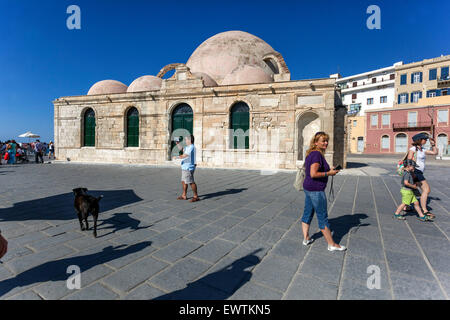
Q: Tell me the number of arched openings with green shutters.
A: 4